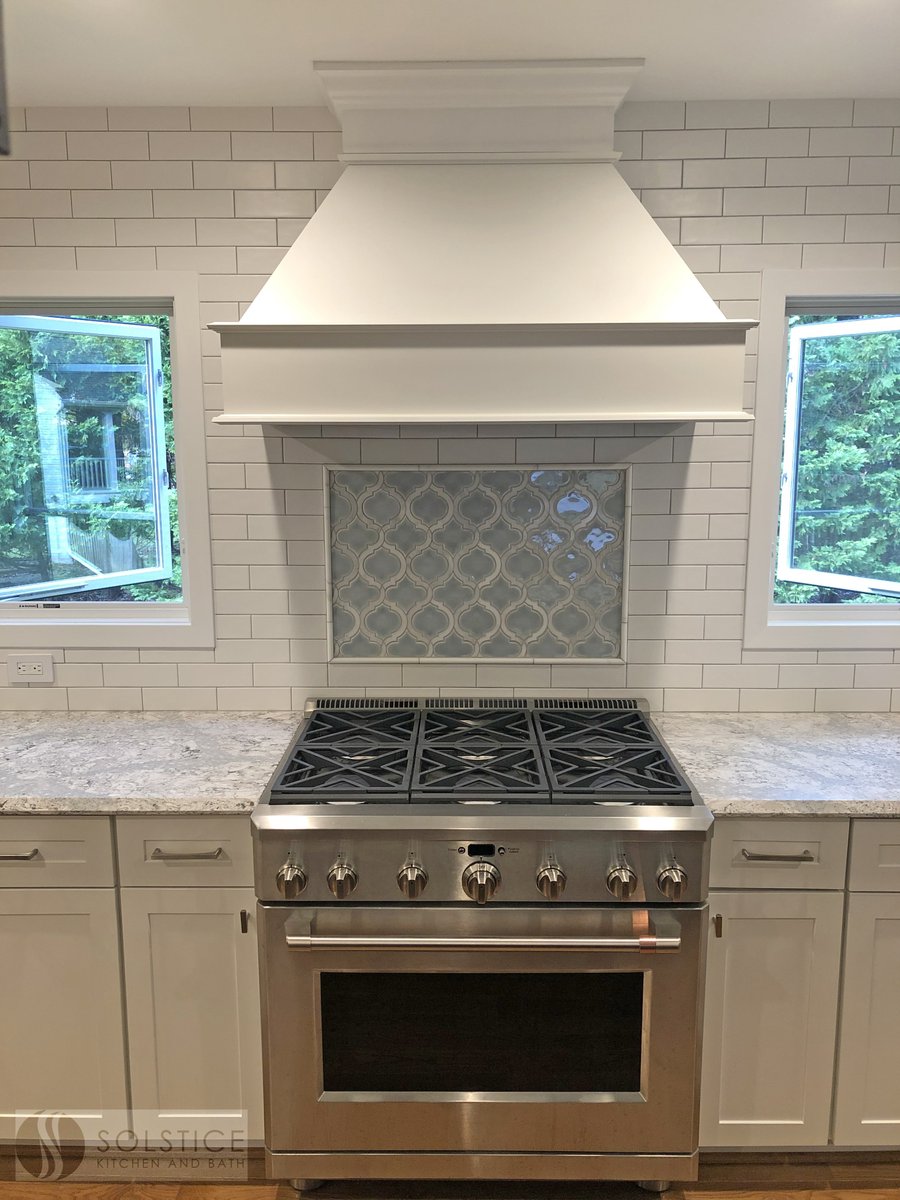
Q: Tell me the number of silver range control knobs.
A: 7